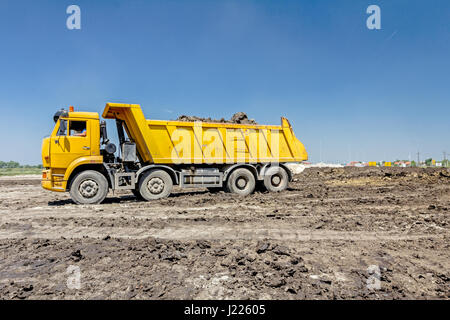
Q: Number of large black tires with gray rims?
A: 4